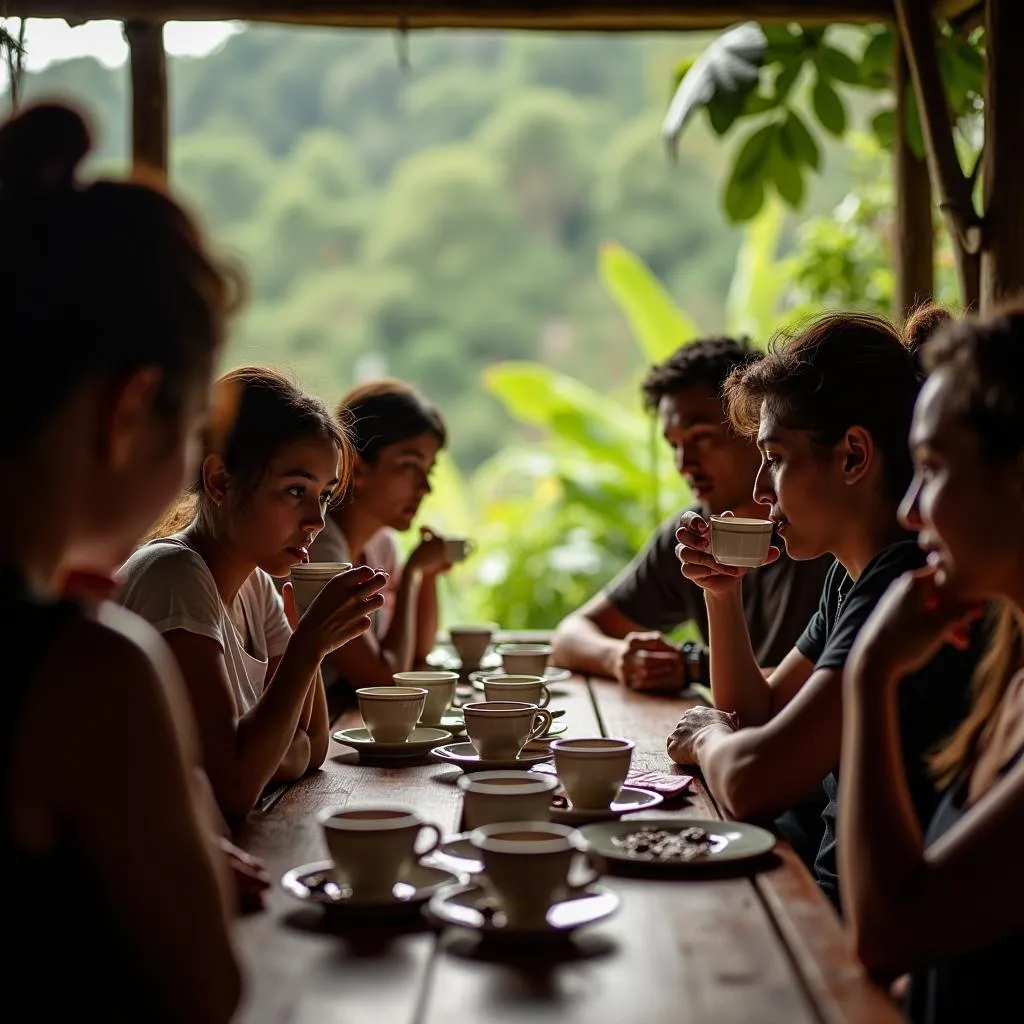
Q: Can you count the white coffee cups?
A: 13